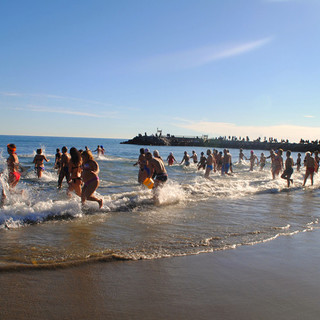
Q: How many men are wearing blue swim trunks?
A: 2